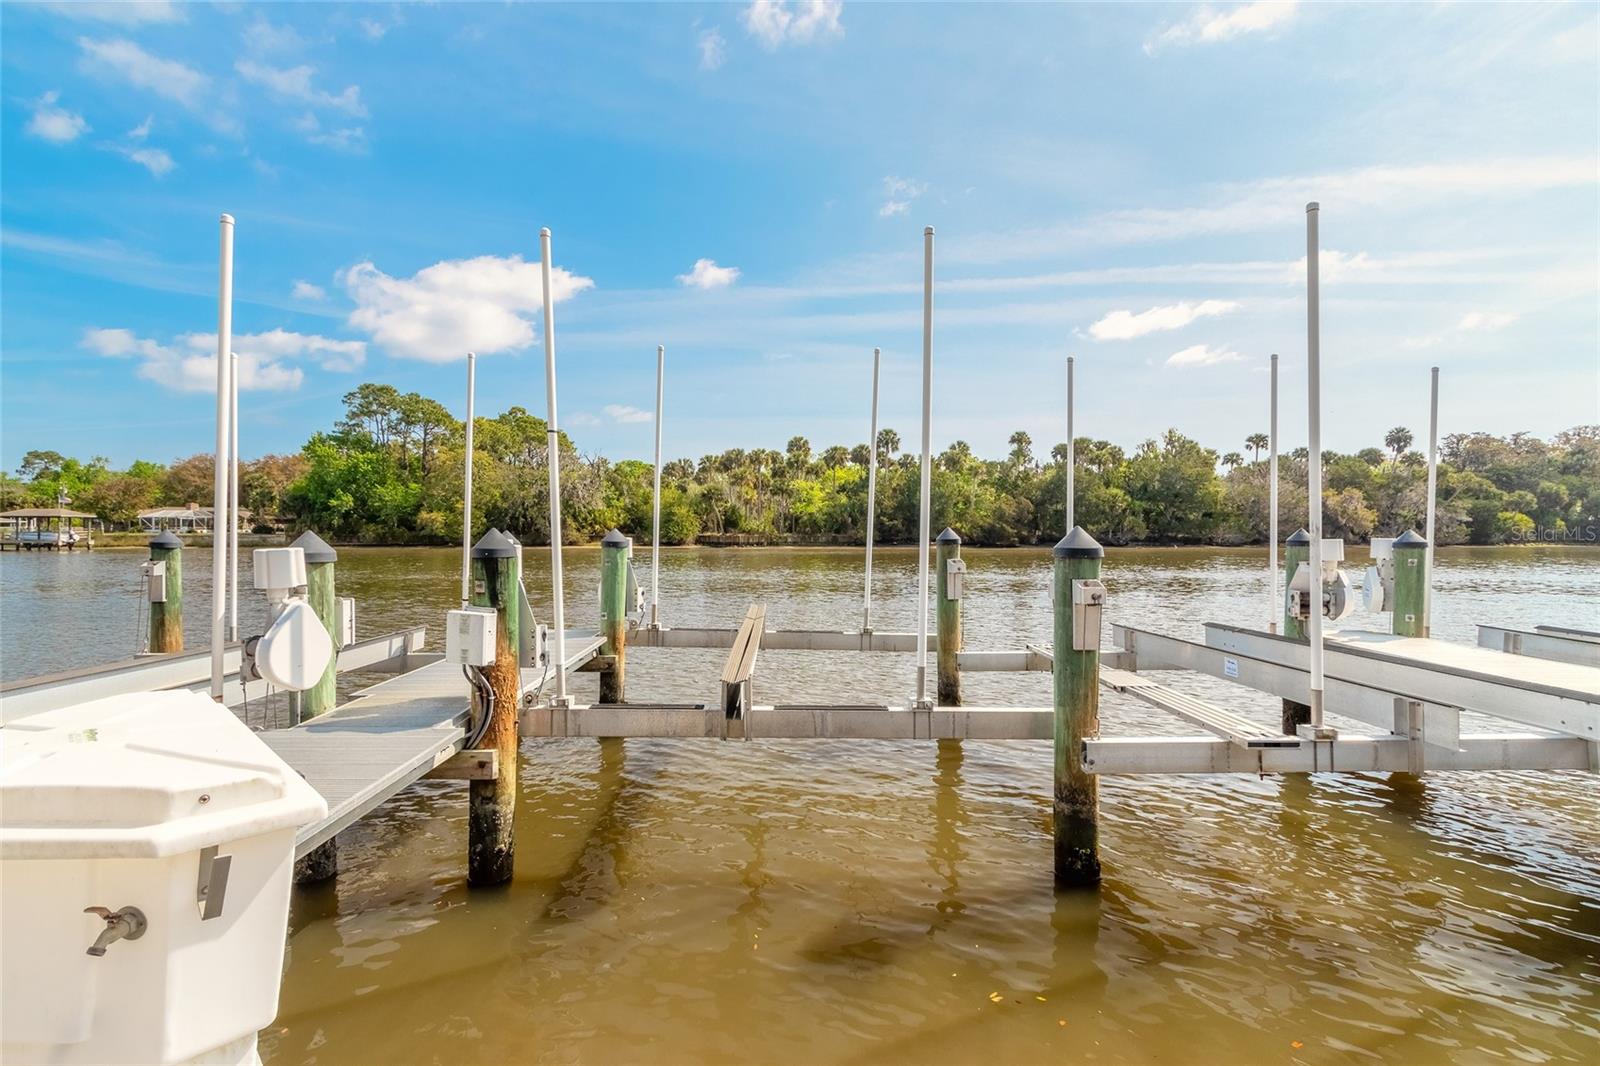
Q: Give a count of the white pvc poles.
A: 11